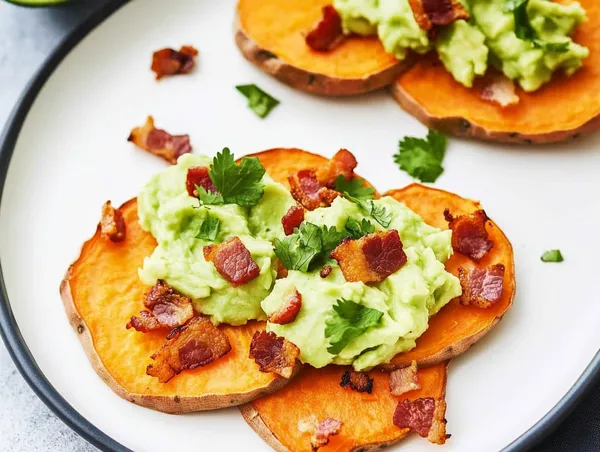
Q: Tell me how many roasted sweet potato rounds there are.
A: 6